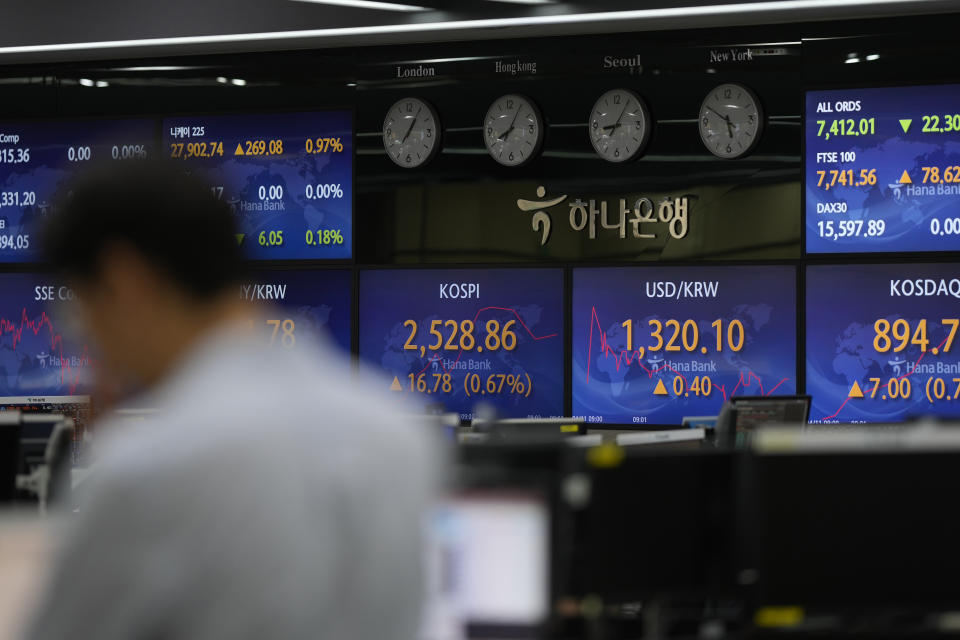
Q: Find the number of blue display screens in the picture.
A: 8